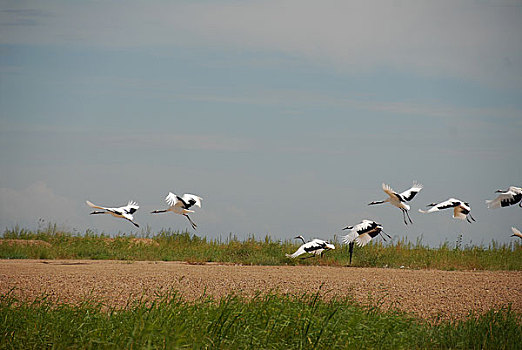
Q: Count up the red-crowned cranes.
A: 8